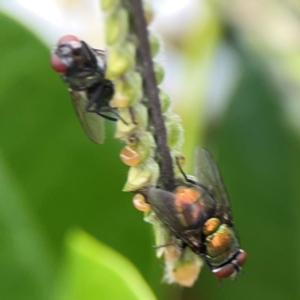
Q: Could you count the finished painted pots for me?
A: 0